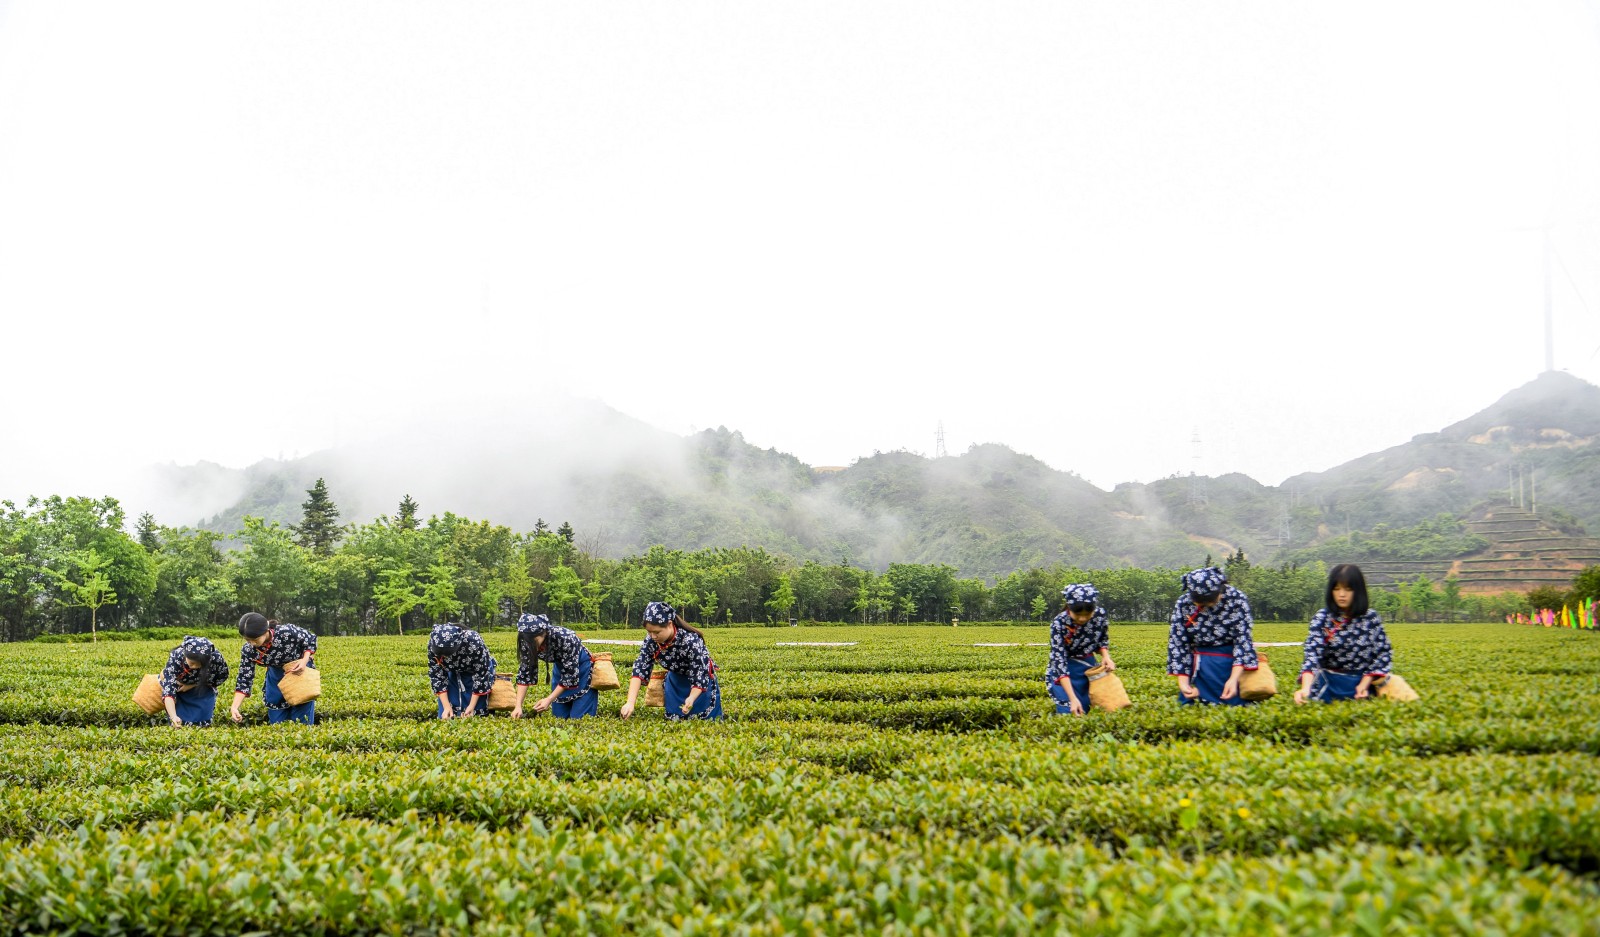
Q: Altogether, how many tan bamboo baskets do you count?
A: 8